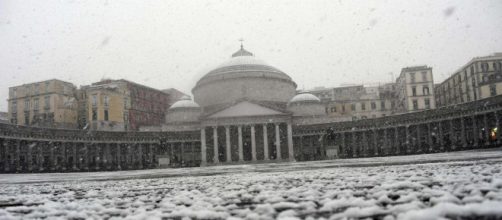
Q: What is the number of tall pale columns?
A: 8